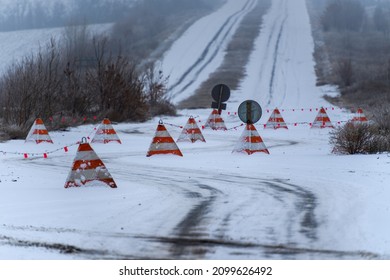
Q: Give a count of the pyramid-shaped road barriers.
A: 10